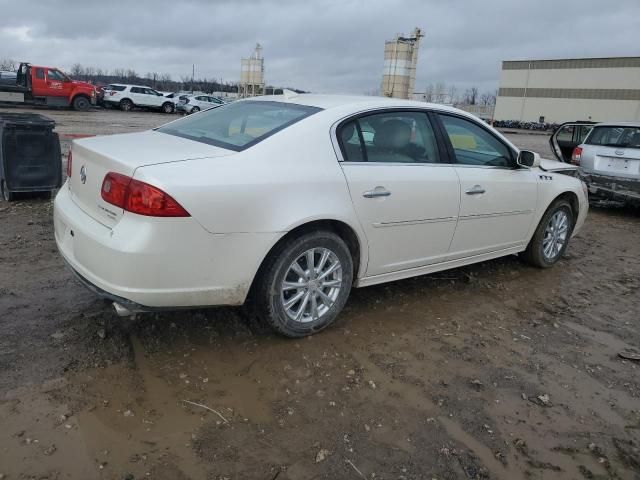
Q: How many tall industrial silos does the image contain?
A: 2